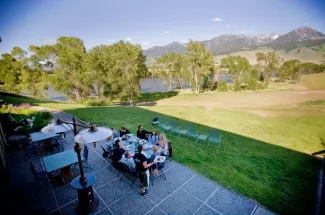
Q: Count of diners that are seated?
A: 9